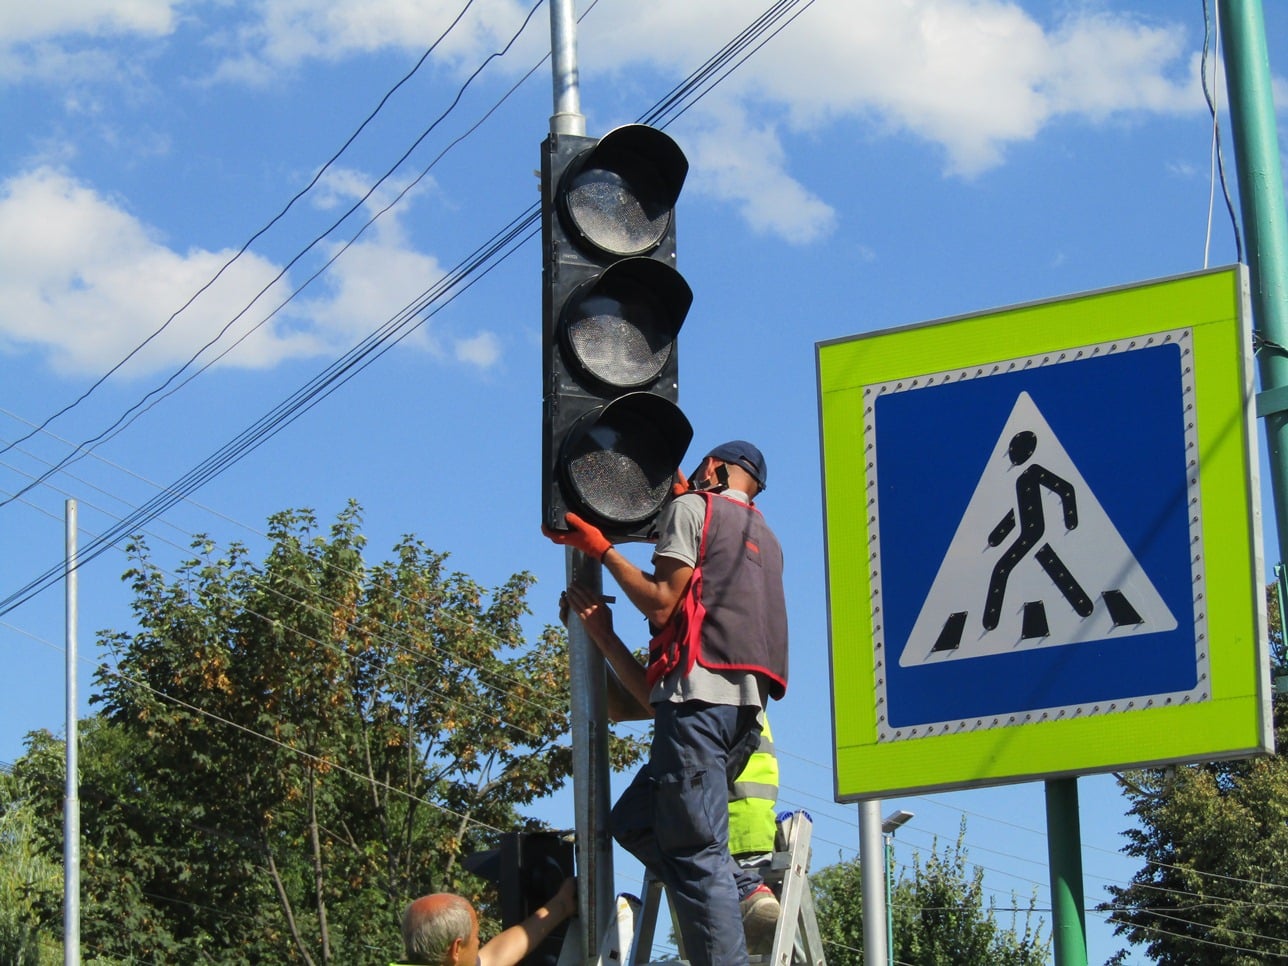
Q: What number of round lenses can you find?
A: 3